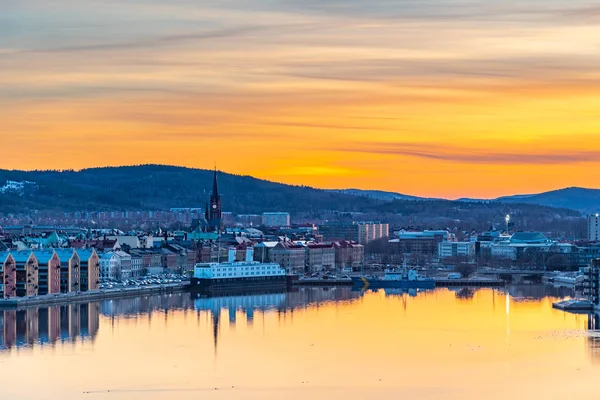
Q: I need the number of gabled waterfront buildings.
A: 5